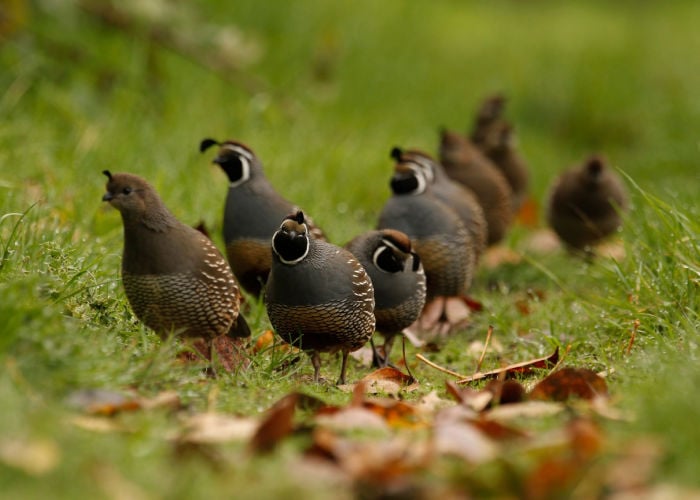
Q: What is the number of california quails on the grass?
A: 10